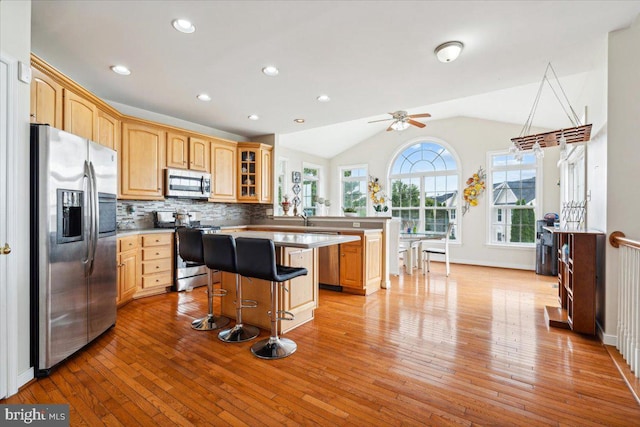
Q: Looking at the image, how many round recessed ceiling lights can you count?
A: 7